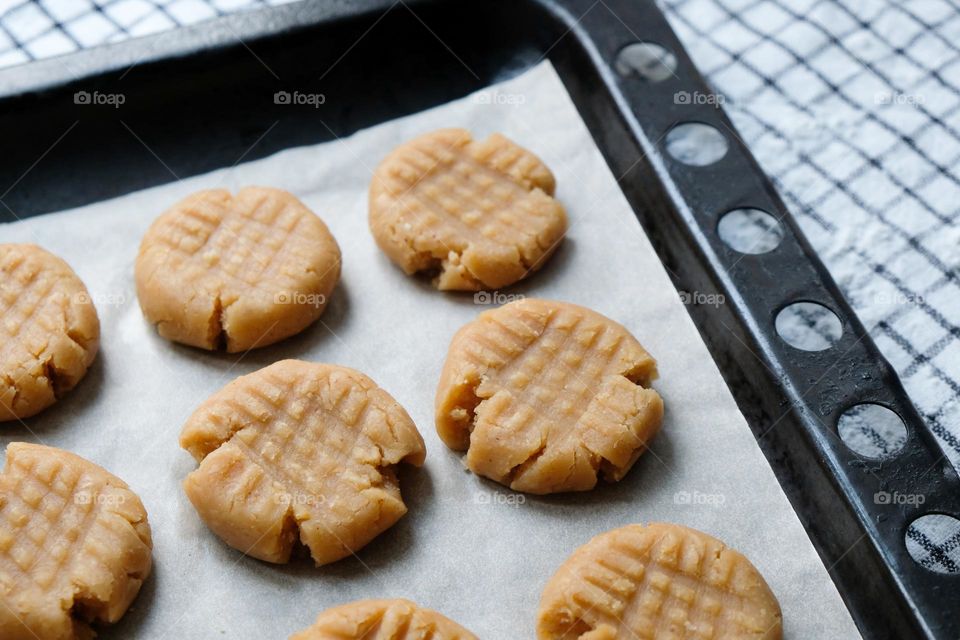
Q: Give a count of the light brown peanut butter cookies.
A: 8